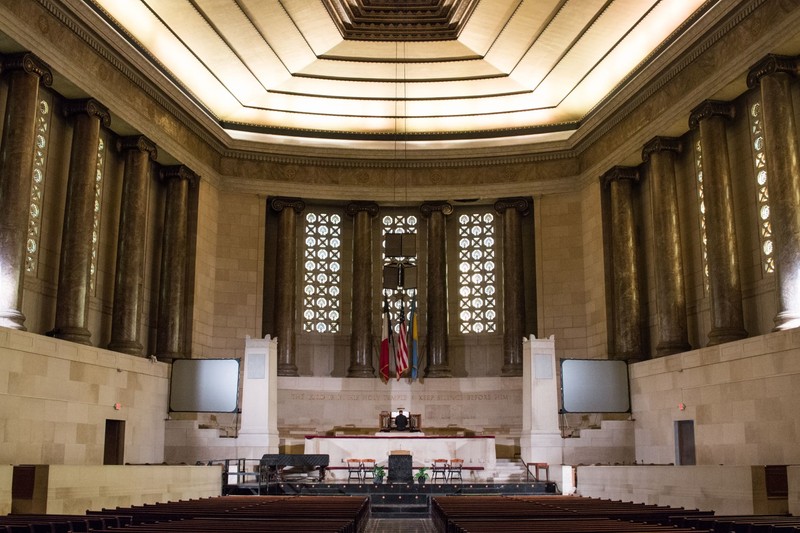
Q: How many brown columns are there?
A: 12